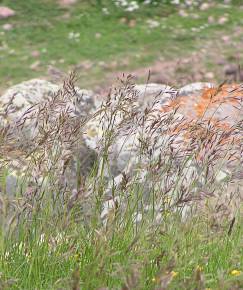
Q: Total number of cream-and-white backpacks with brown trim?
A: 0